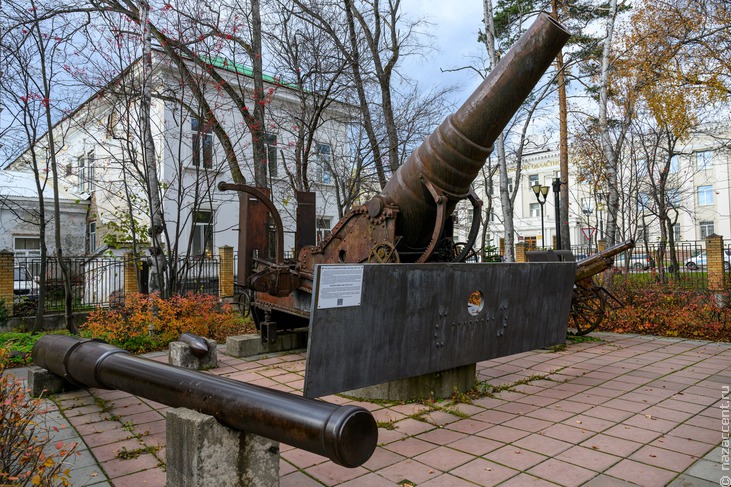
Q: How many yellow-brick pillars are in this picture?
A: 6